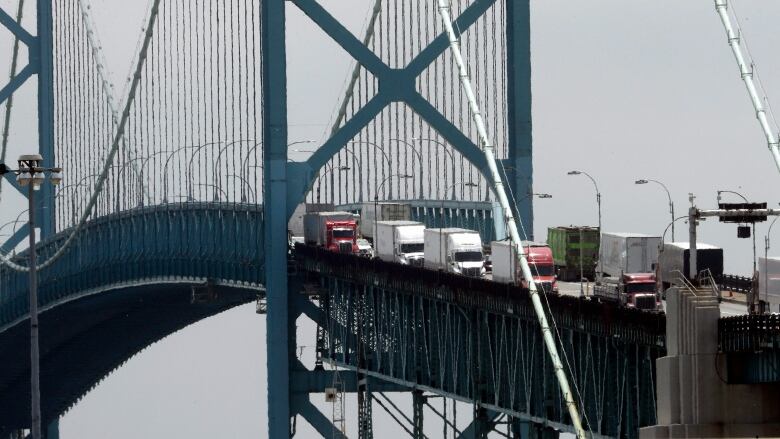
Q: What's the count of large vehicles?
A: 11